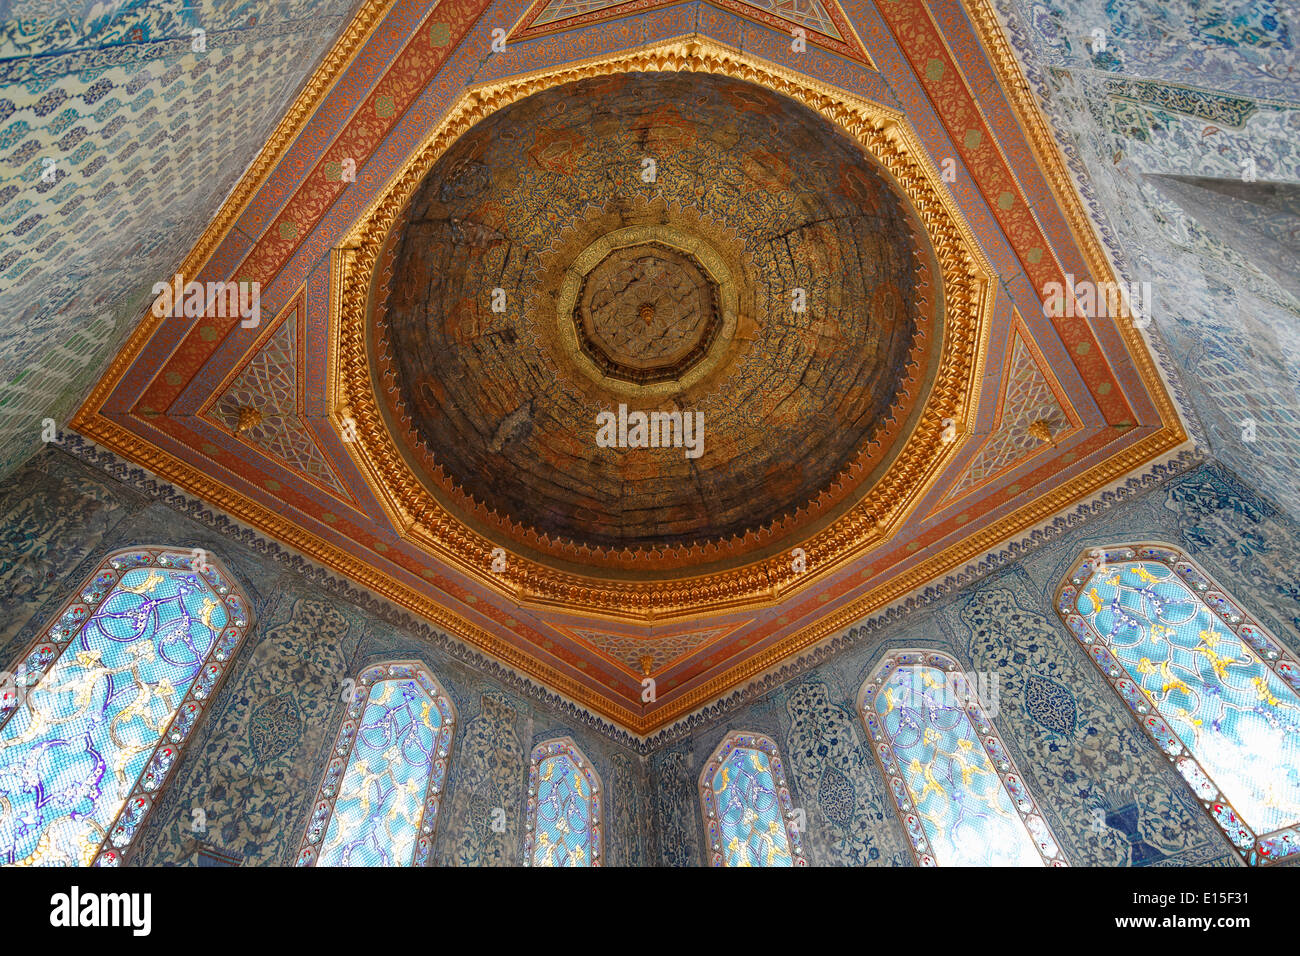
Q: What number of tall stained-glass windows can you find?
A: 6